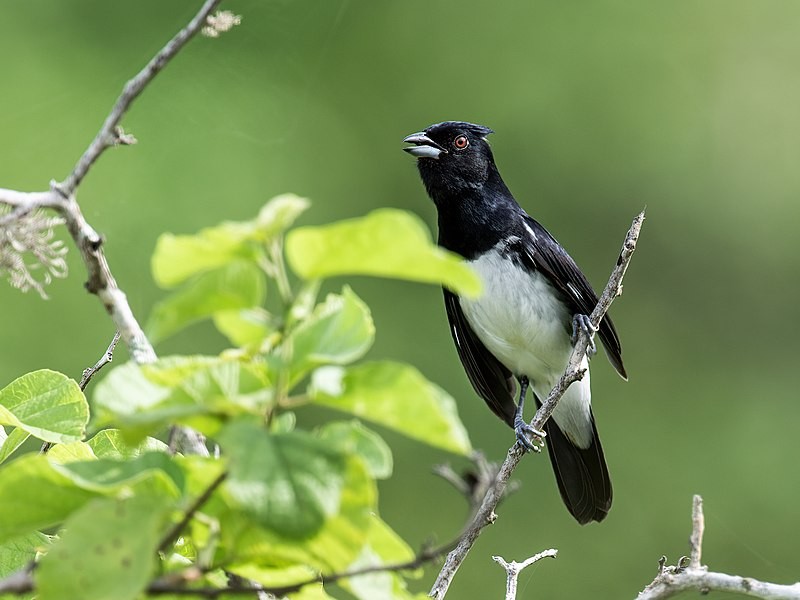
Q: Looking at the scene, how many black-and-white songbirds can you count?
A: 1